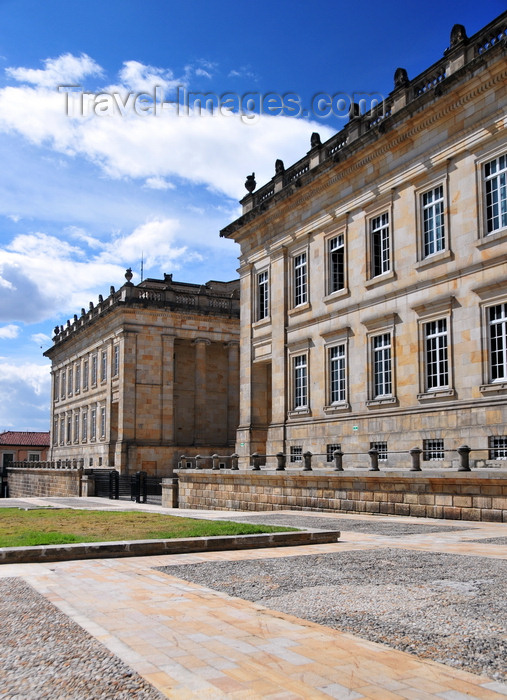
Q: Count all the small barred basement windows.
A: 5